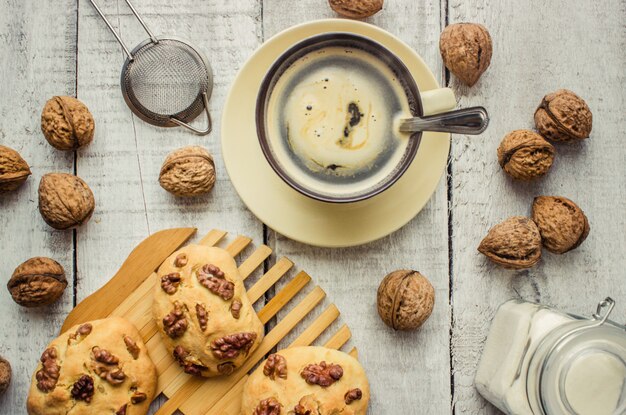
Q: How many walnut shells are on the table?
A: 13